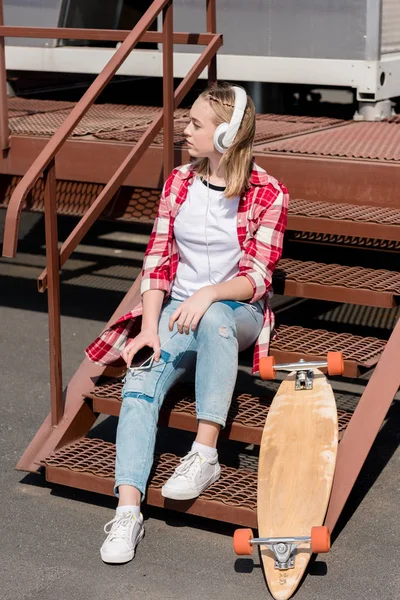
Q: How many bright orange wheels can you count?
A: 4